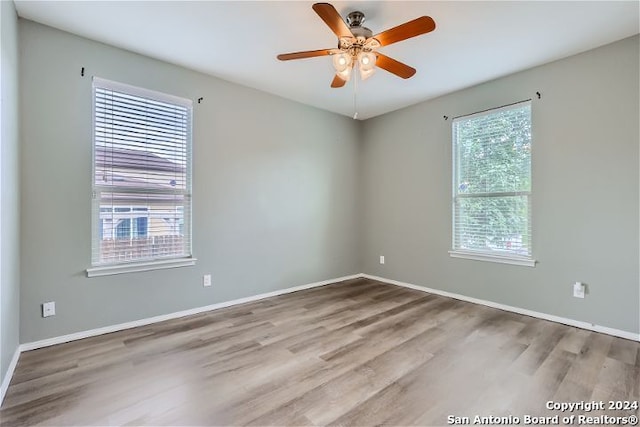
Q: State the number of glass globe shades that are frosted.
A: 4